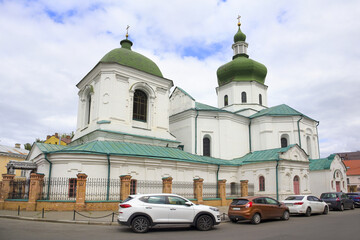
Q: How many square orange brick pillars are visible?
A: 8